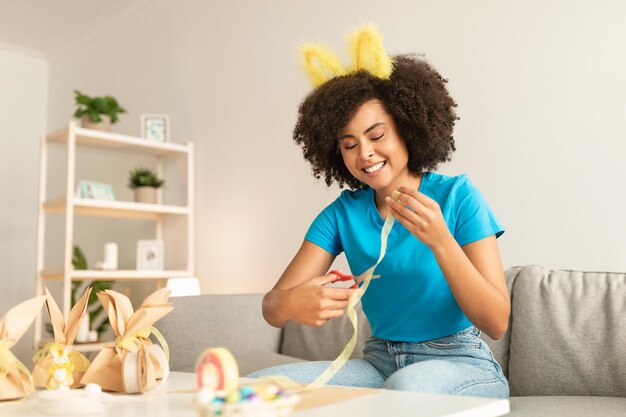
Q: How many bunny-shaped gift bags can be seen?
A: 3